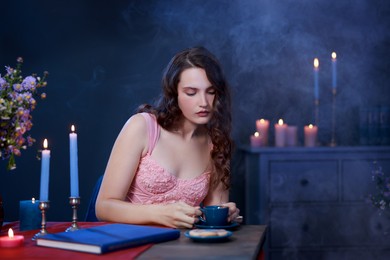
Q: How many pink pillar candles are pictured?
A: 5